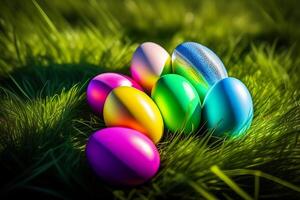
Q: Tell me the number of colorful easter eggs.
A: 7